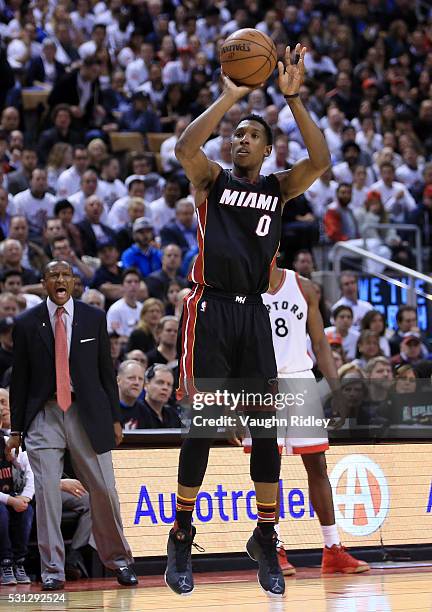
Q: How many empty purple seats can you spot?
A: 0